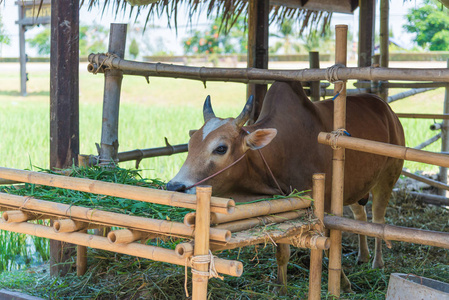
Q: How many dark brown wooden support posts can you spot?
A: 3